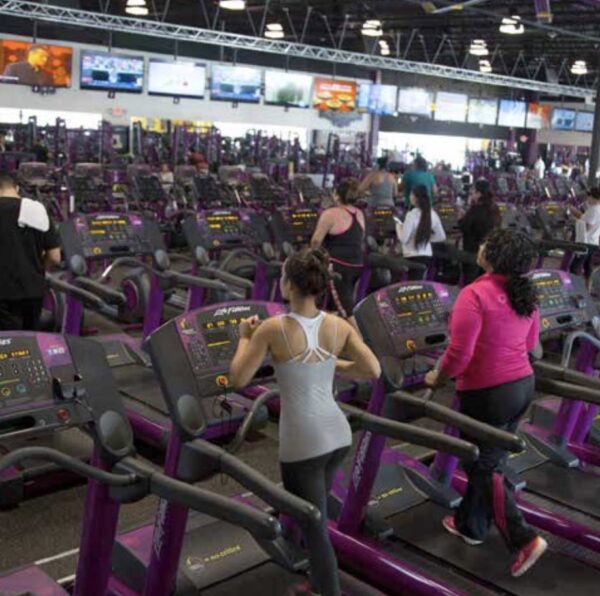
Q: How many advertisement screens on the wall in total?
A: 14